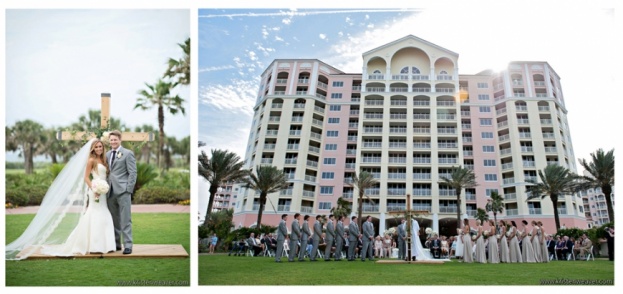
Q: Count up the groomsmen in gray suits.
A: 8